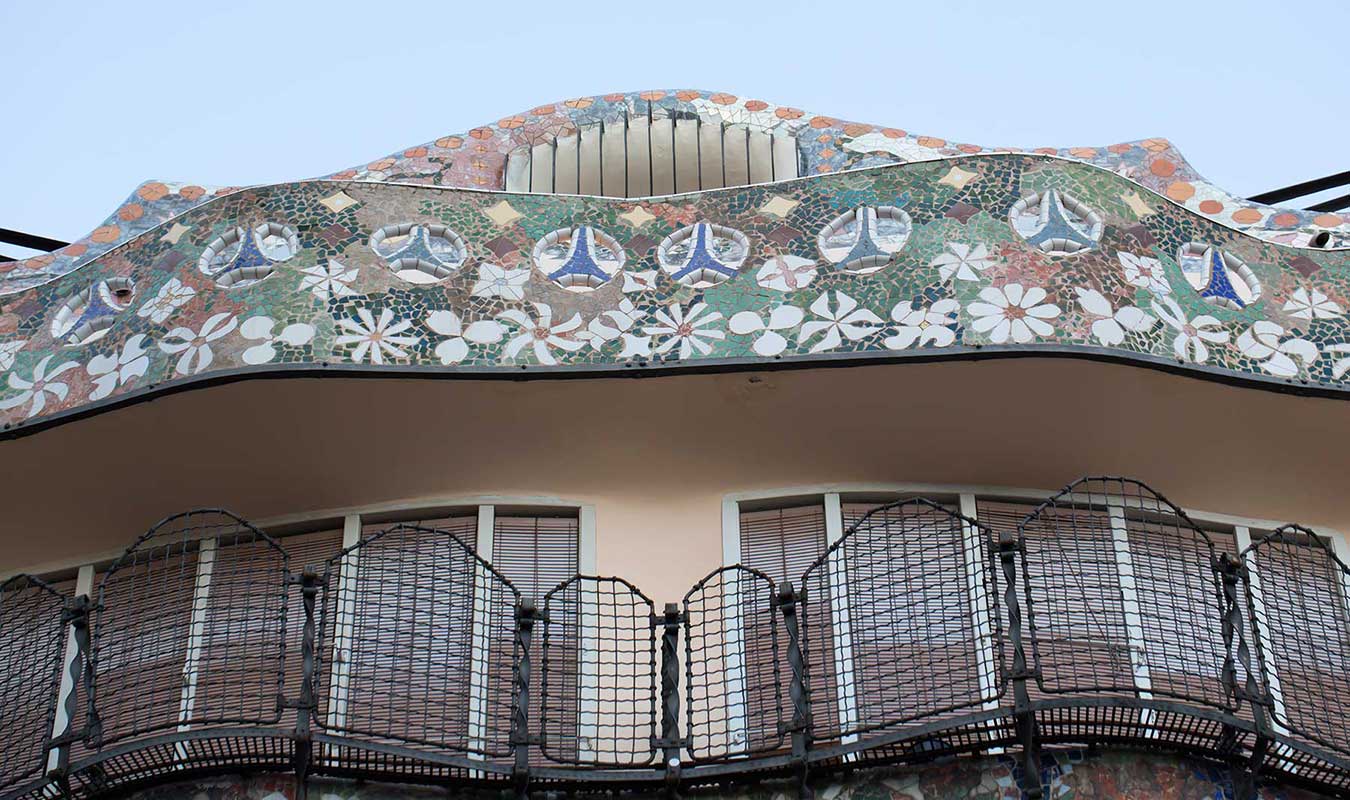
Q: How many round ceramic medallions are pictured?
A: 8